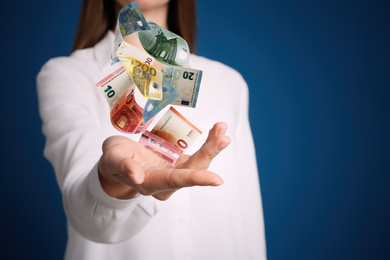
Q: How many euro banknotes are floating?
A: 6